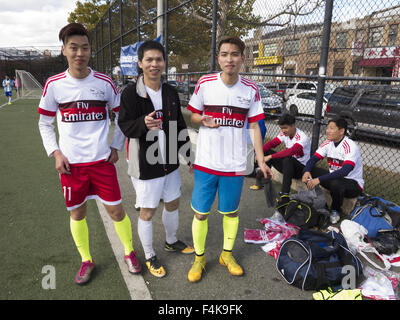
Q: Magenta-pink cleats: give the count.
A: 2